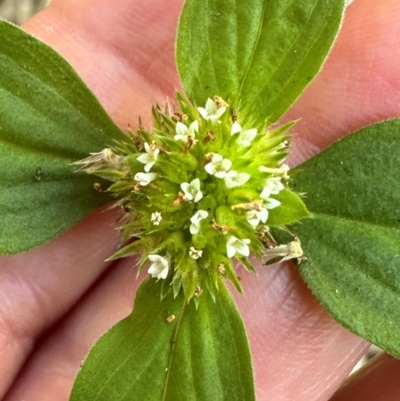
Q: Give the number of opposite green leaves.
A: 4